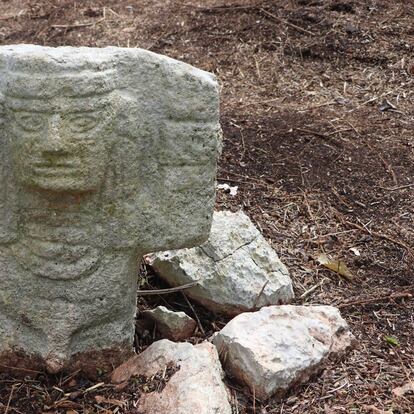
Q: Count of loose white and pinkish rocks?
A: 4